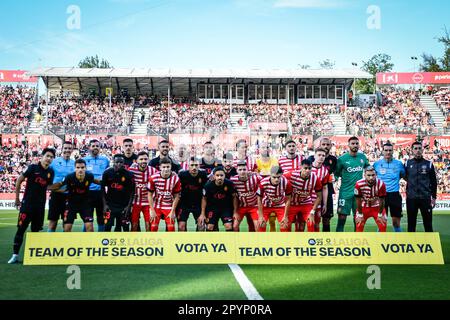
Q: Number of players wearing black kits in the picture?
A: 10